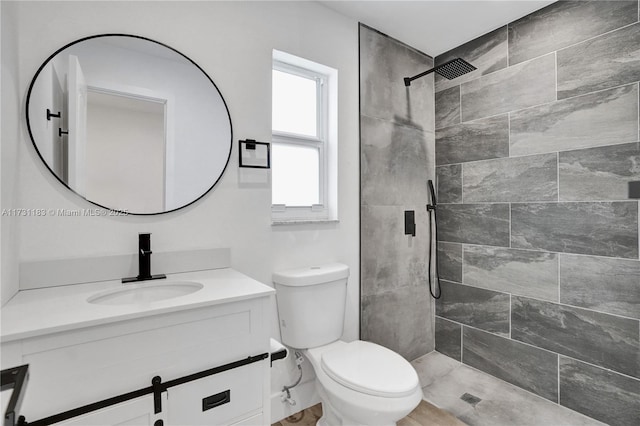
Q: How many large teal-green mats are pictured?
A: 0